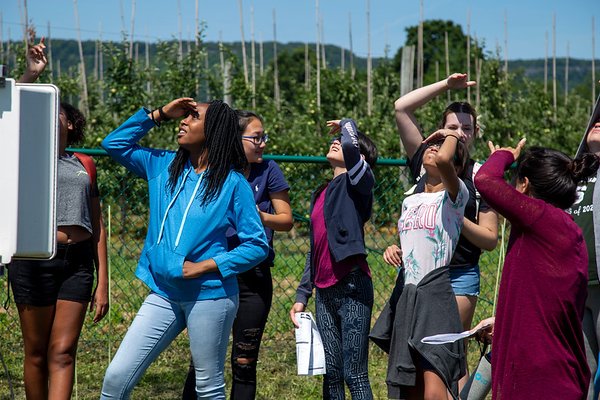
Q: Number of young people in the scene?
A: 8